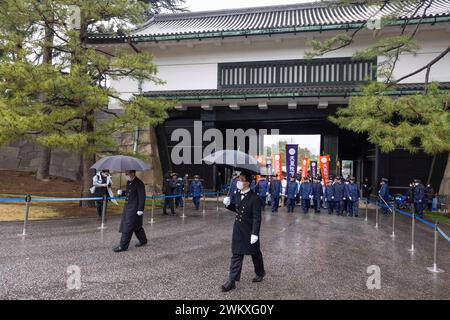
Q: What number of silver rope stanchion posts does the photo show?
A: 11